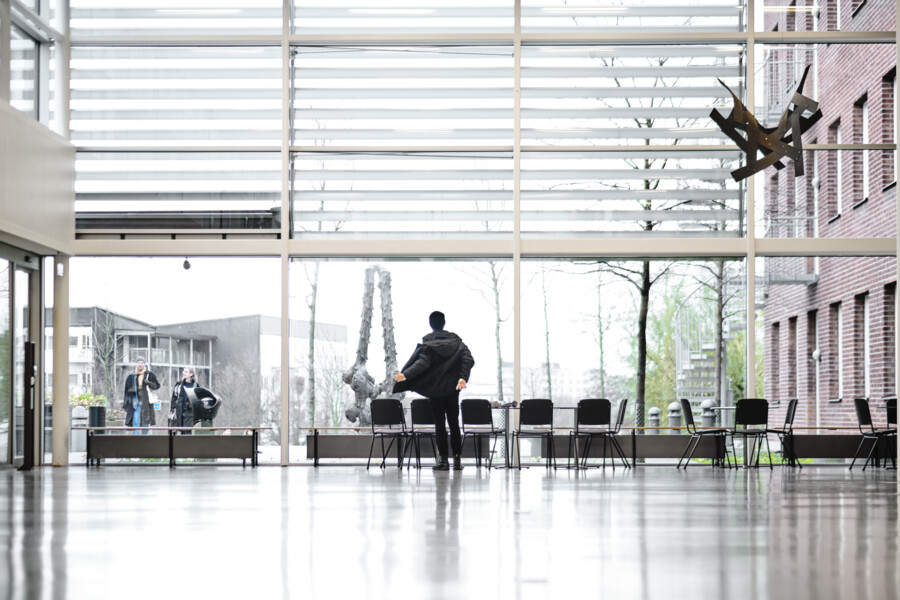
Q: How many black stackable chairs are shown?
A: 11